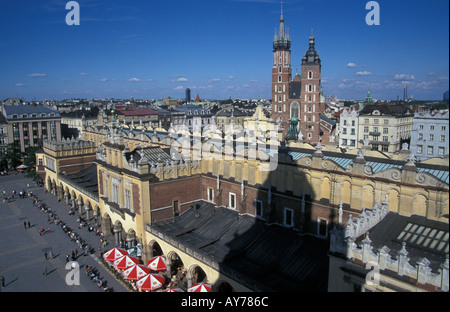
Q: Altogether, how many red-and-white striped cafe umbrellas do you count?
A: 7